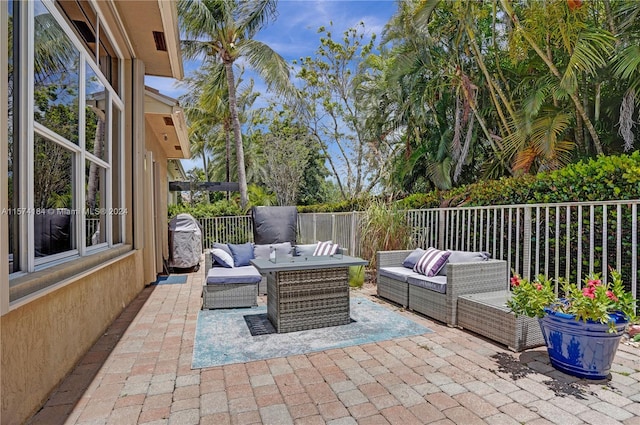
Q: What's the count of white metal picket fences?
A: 1